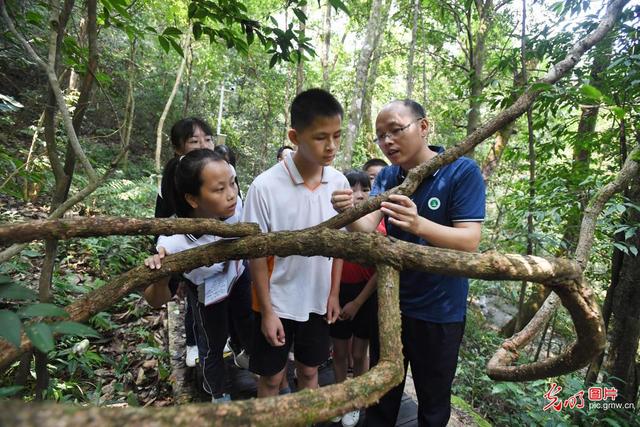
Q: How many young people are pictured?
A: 7